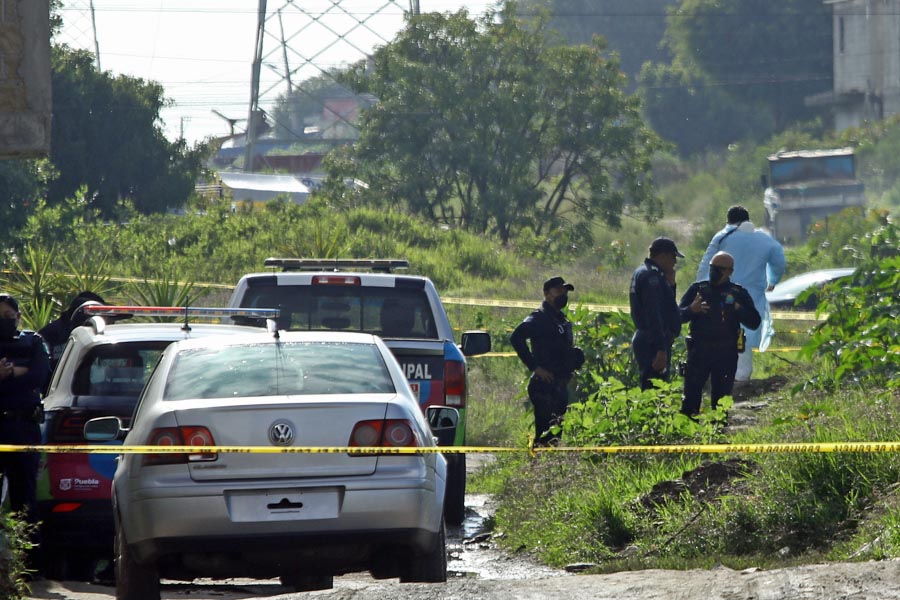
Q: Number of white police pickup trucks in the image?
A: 1